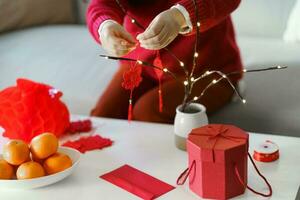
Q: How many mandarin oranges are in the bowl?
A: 5